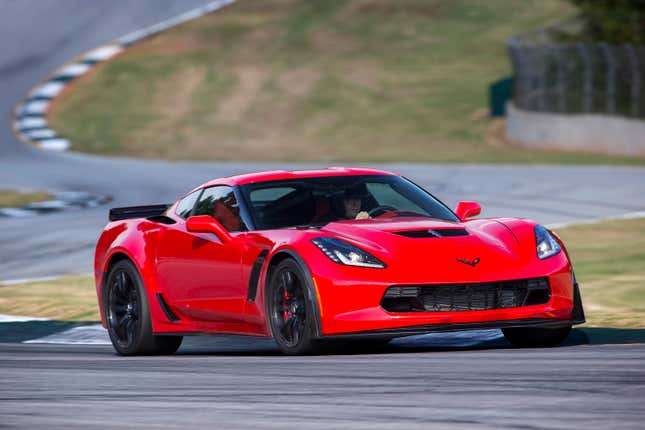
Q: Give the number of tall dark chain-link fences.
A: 1